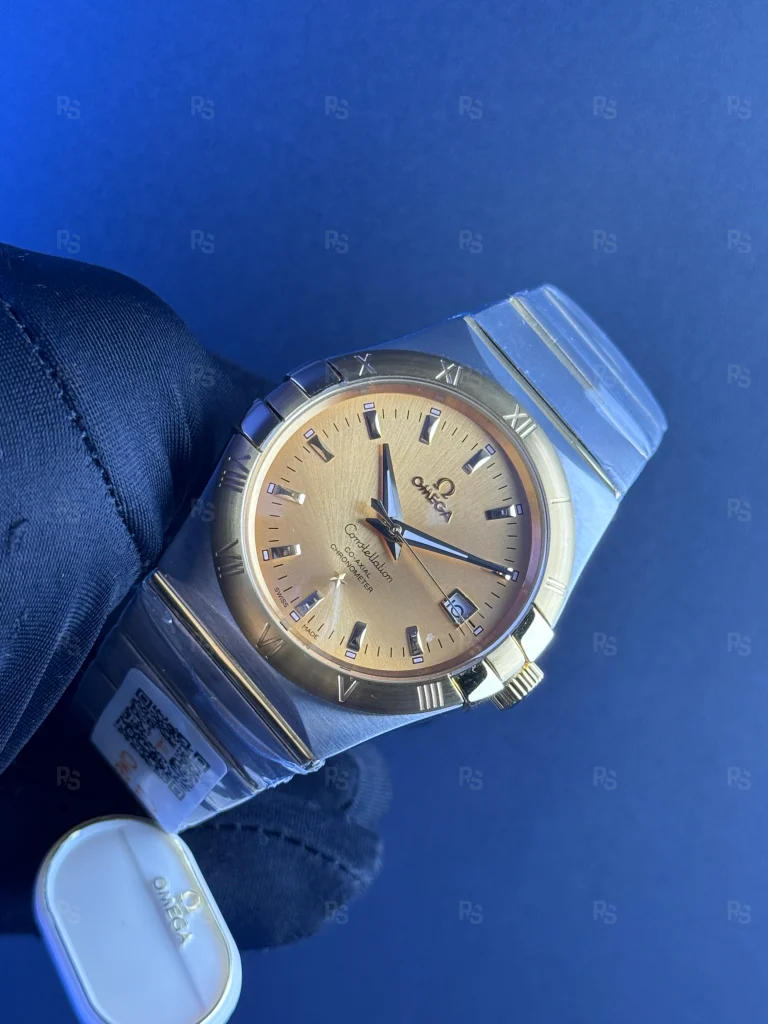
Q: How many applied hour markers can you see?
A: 11